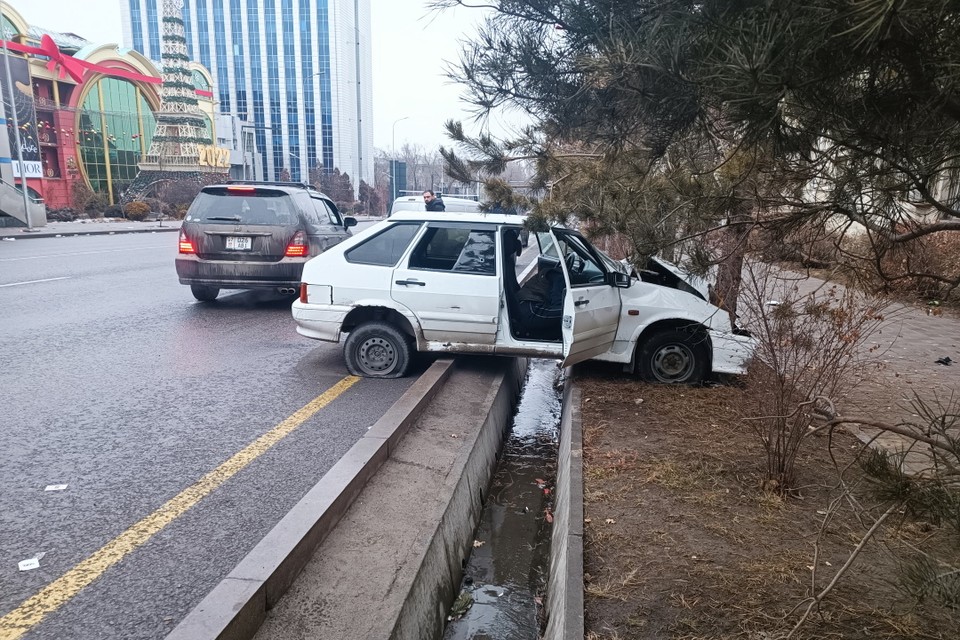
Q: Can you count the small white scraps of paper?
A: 2